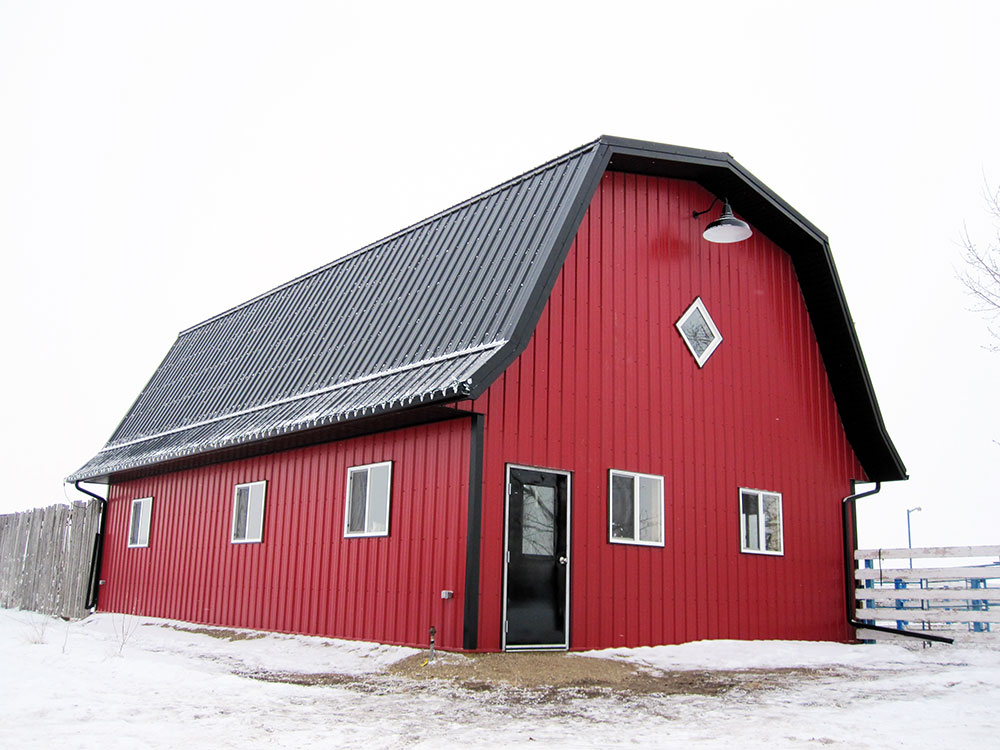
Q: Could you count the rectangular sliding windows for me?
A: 5